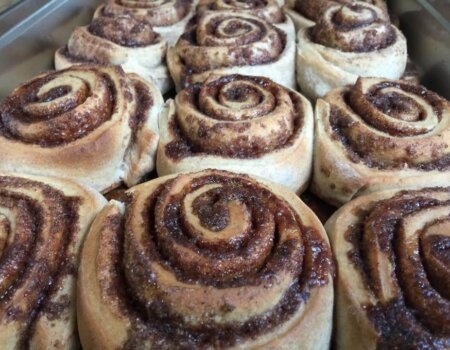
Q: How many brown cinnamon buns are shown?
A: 12